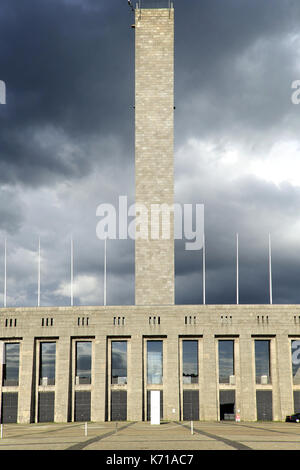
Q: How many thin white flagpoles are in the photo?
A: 7